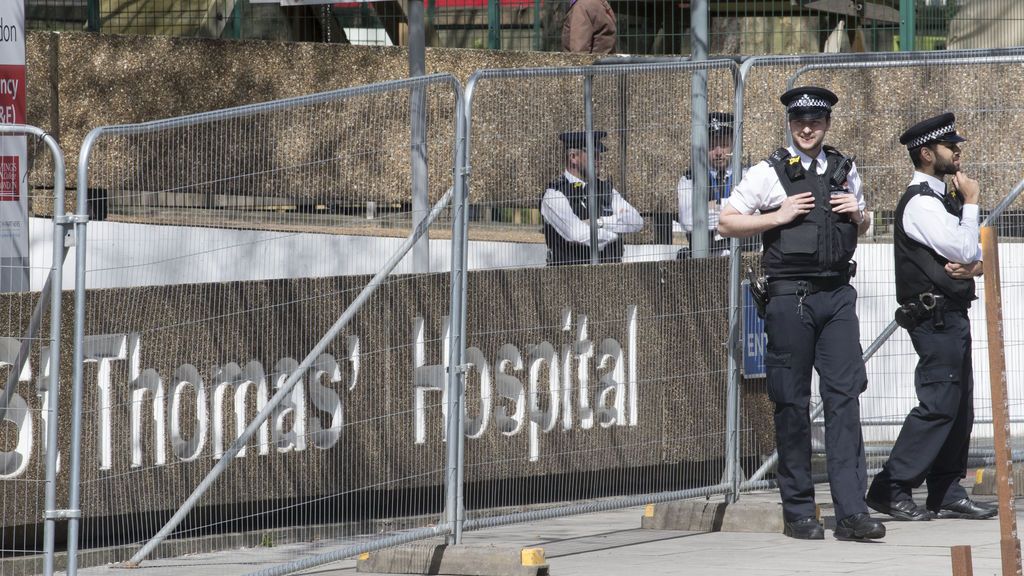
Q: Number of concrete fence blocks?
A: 3